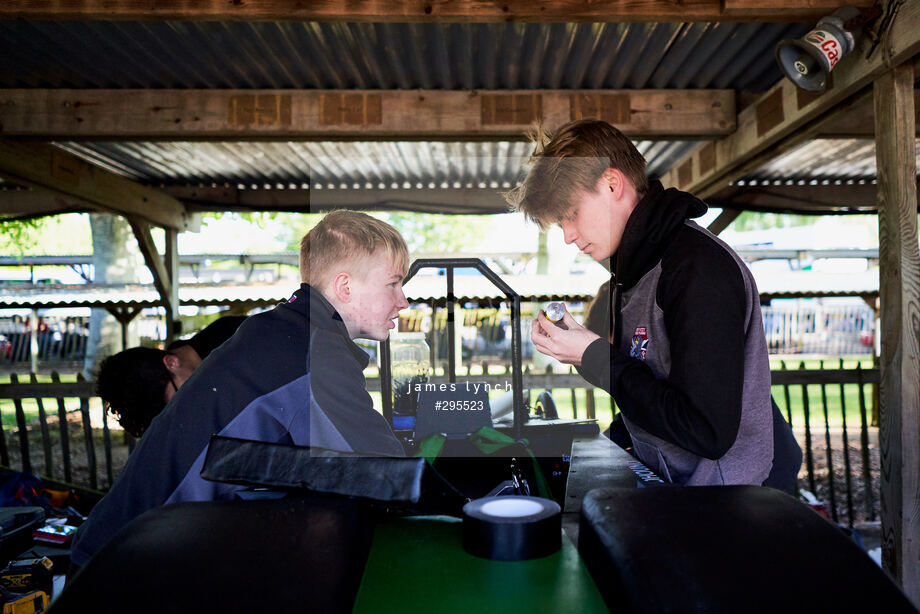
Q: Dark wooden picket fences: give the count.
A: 1